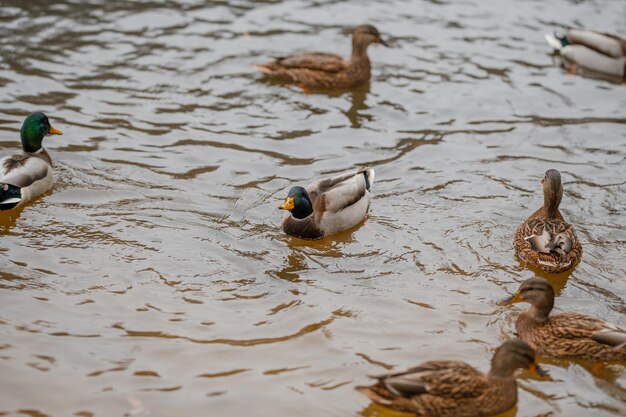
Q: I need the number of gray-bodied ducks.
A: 3